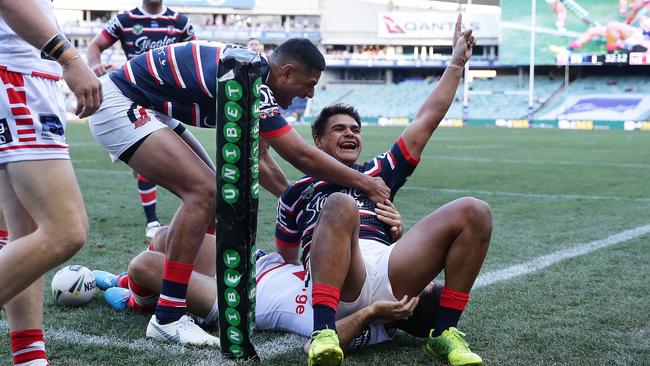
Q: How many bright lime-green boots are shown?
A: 2